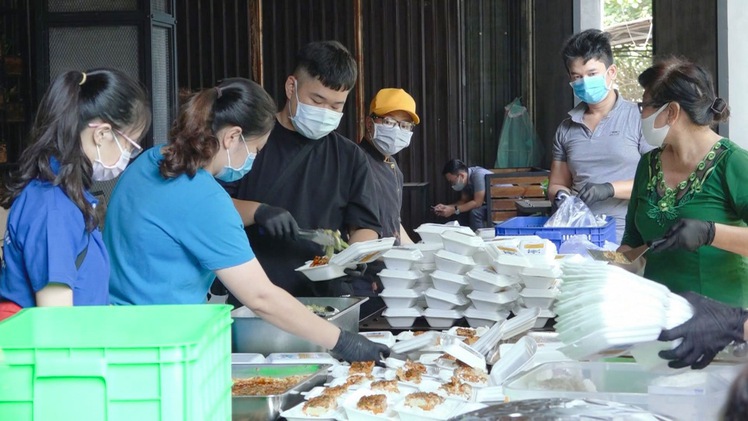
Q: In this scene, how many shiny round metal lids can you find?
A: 1